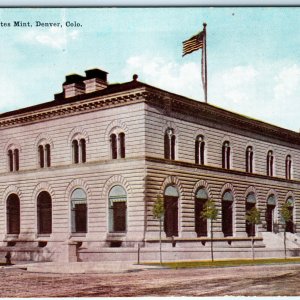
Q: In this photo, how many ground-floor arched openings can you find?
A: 10